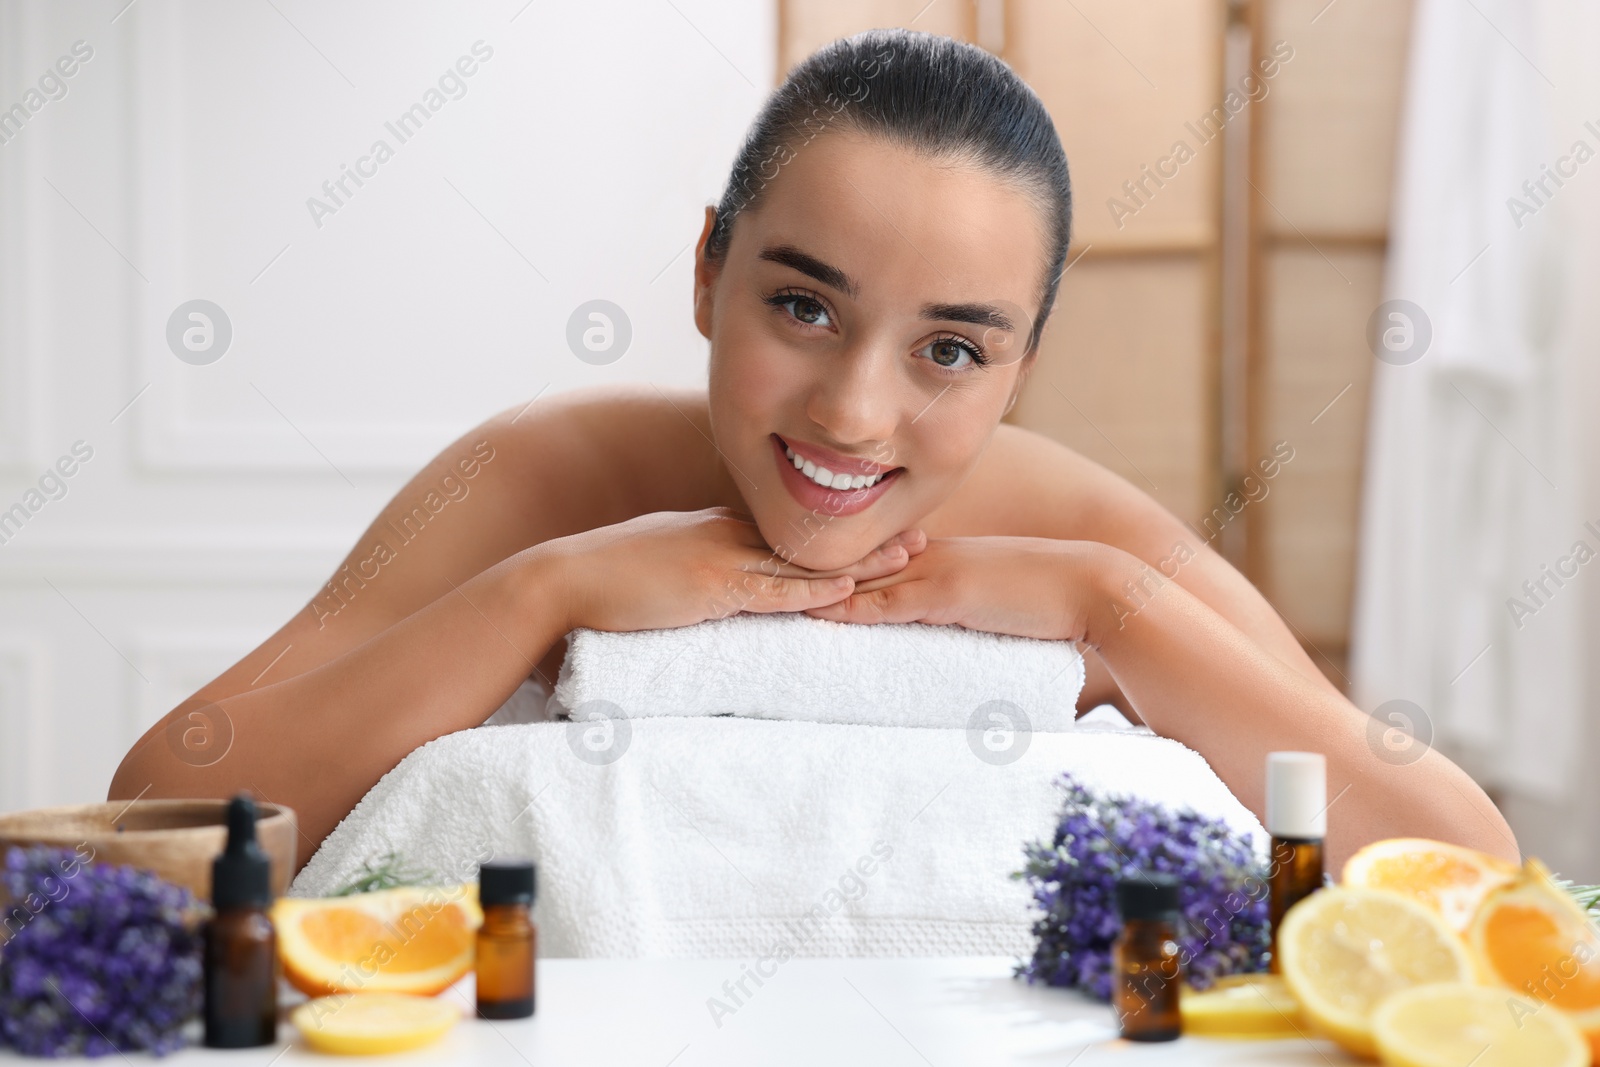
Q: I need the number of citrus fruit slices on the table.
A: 7